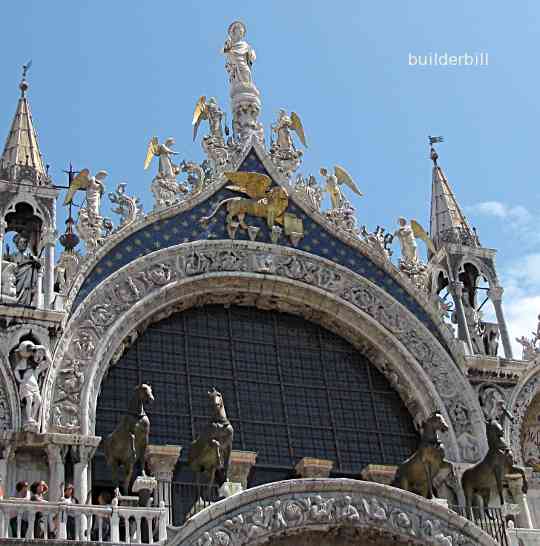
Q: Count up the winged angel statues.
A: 6